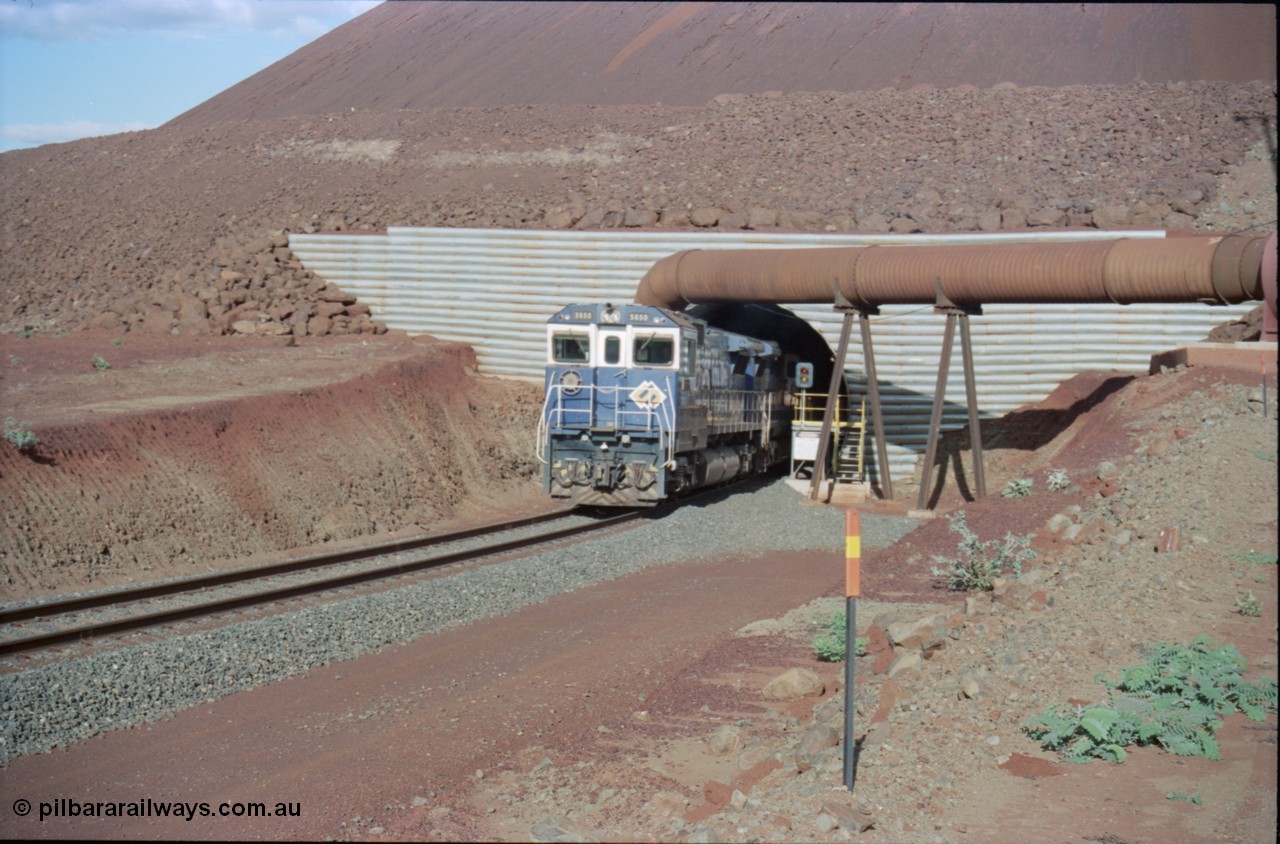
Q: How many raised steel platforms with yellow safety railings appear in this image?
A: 1